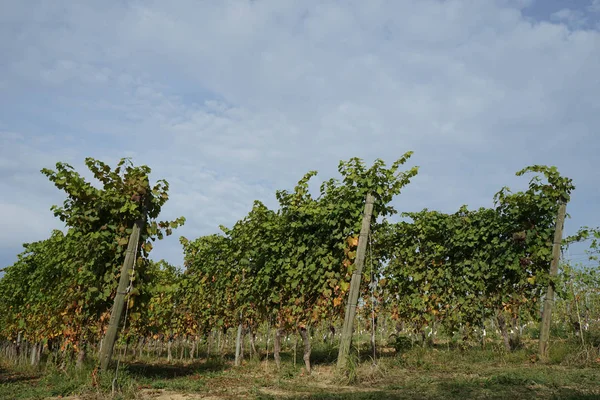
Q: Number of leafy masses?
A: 3